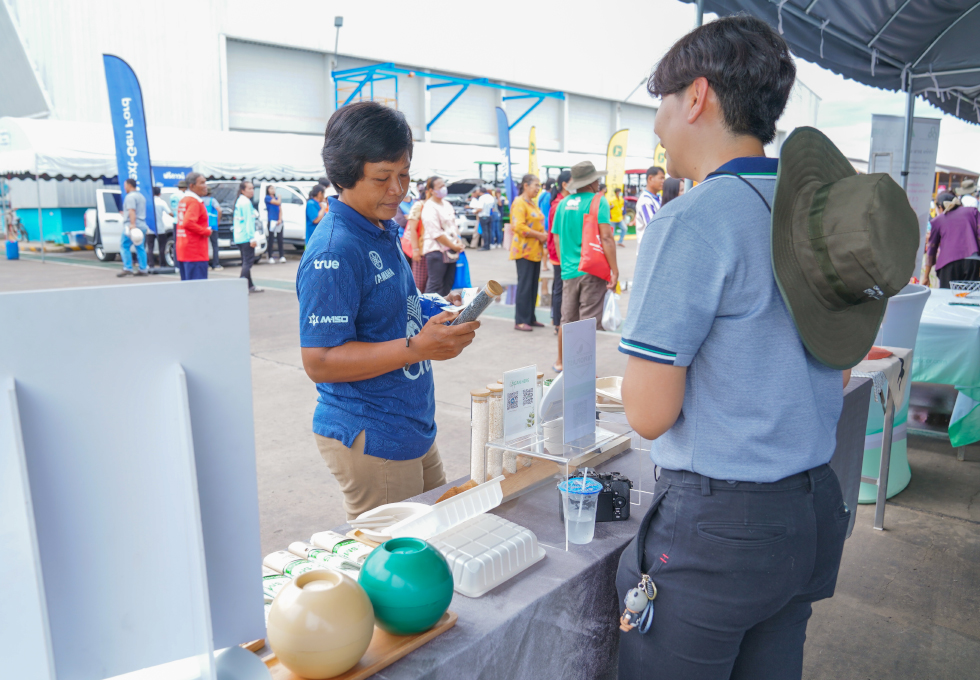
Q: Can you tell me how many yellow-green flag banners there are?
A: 3